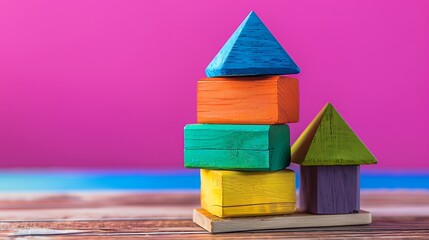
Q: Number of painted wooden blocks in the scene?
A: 6